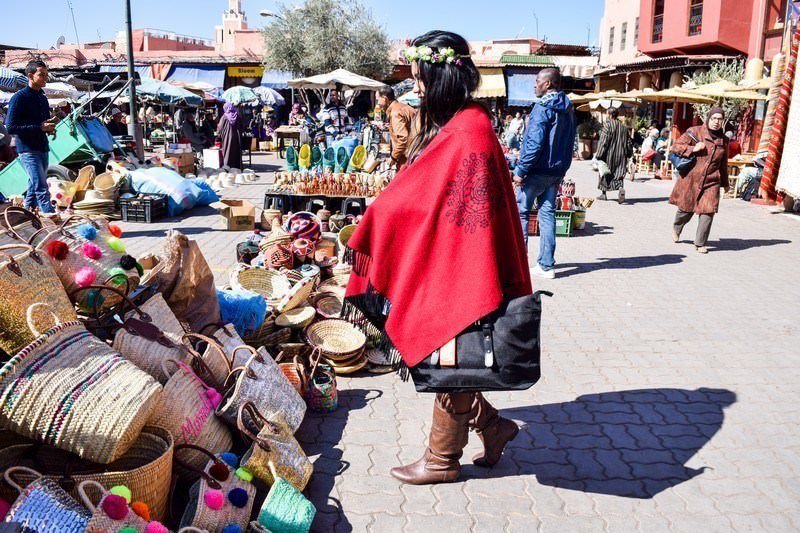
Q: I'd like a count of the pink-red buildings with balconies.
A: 1